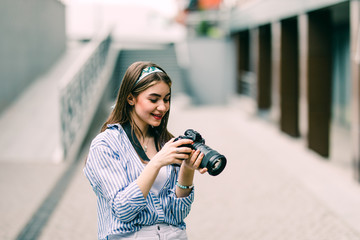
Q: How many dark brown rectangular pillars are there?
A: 4